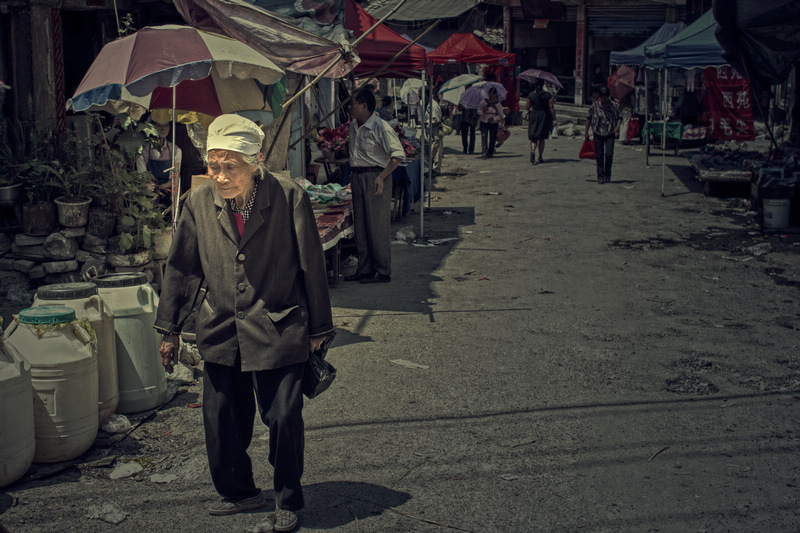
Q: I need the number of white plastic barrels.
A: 4